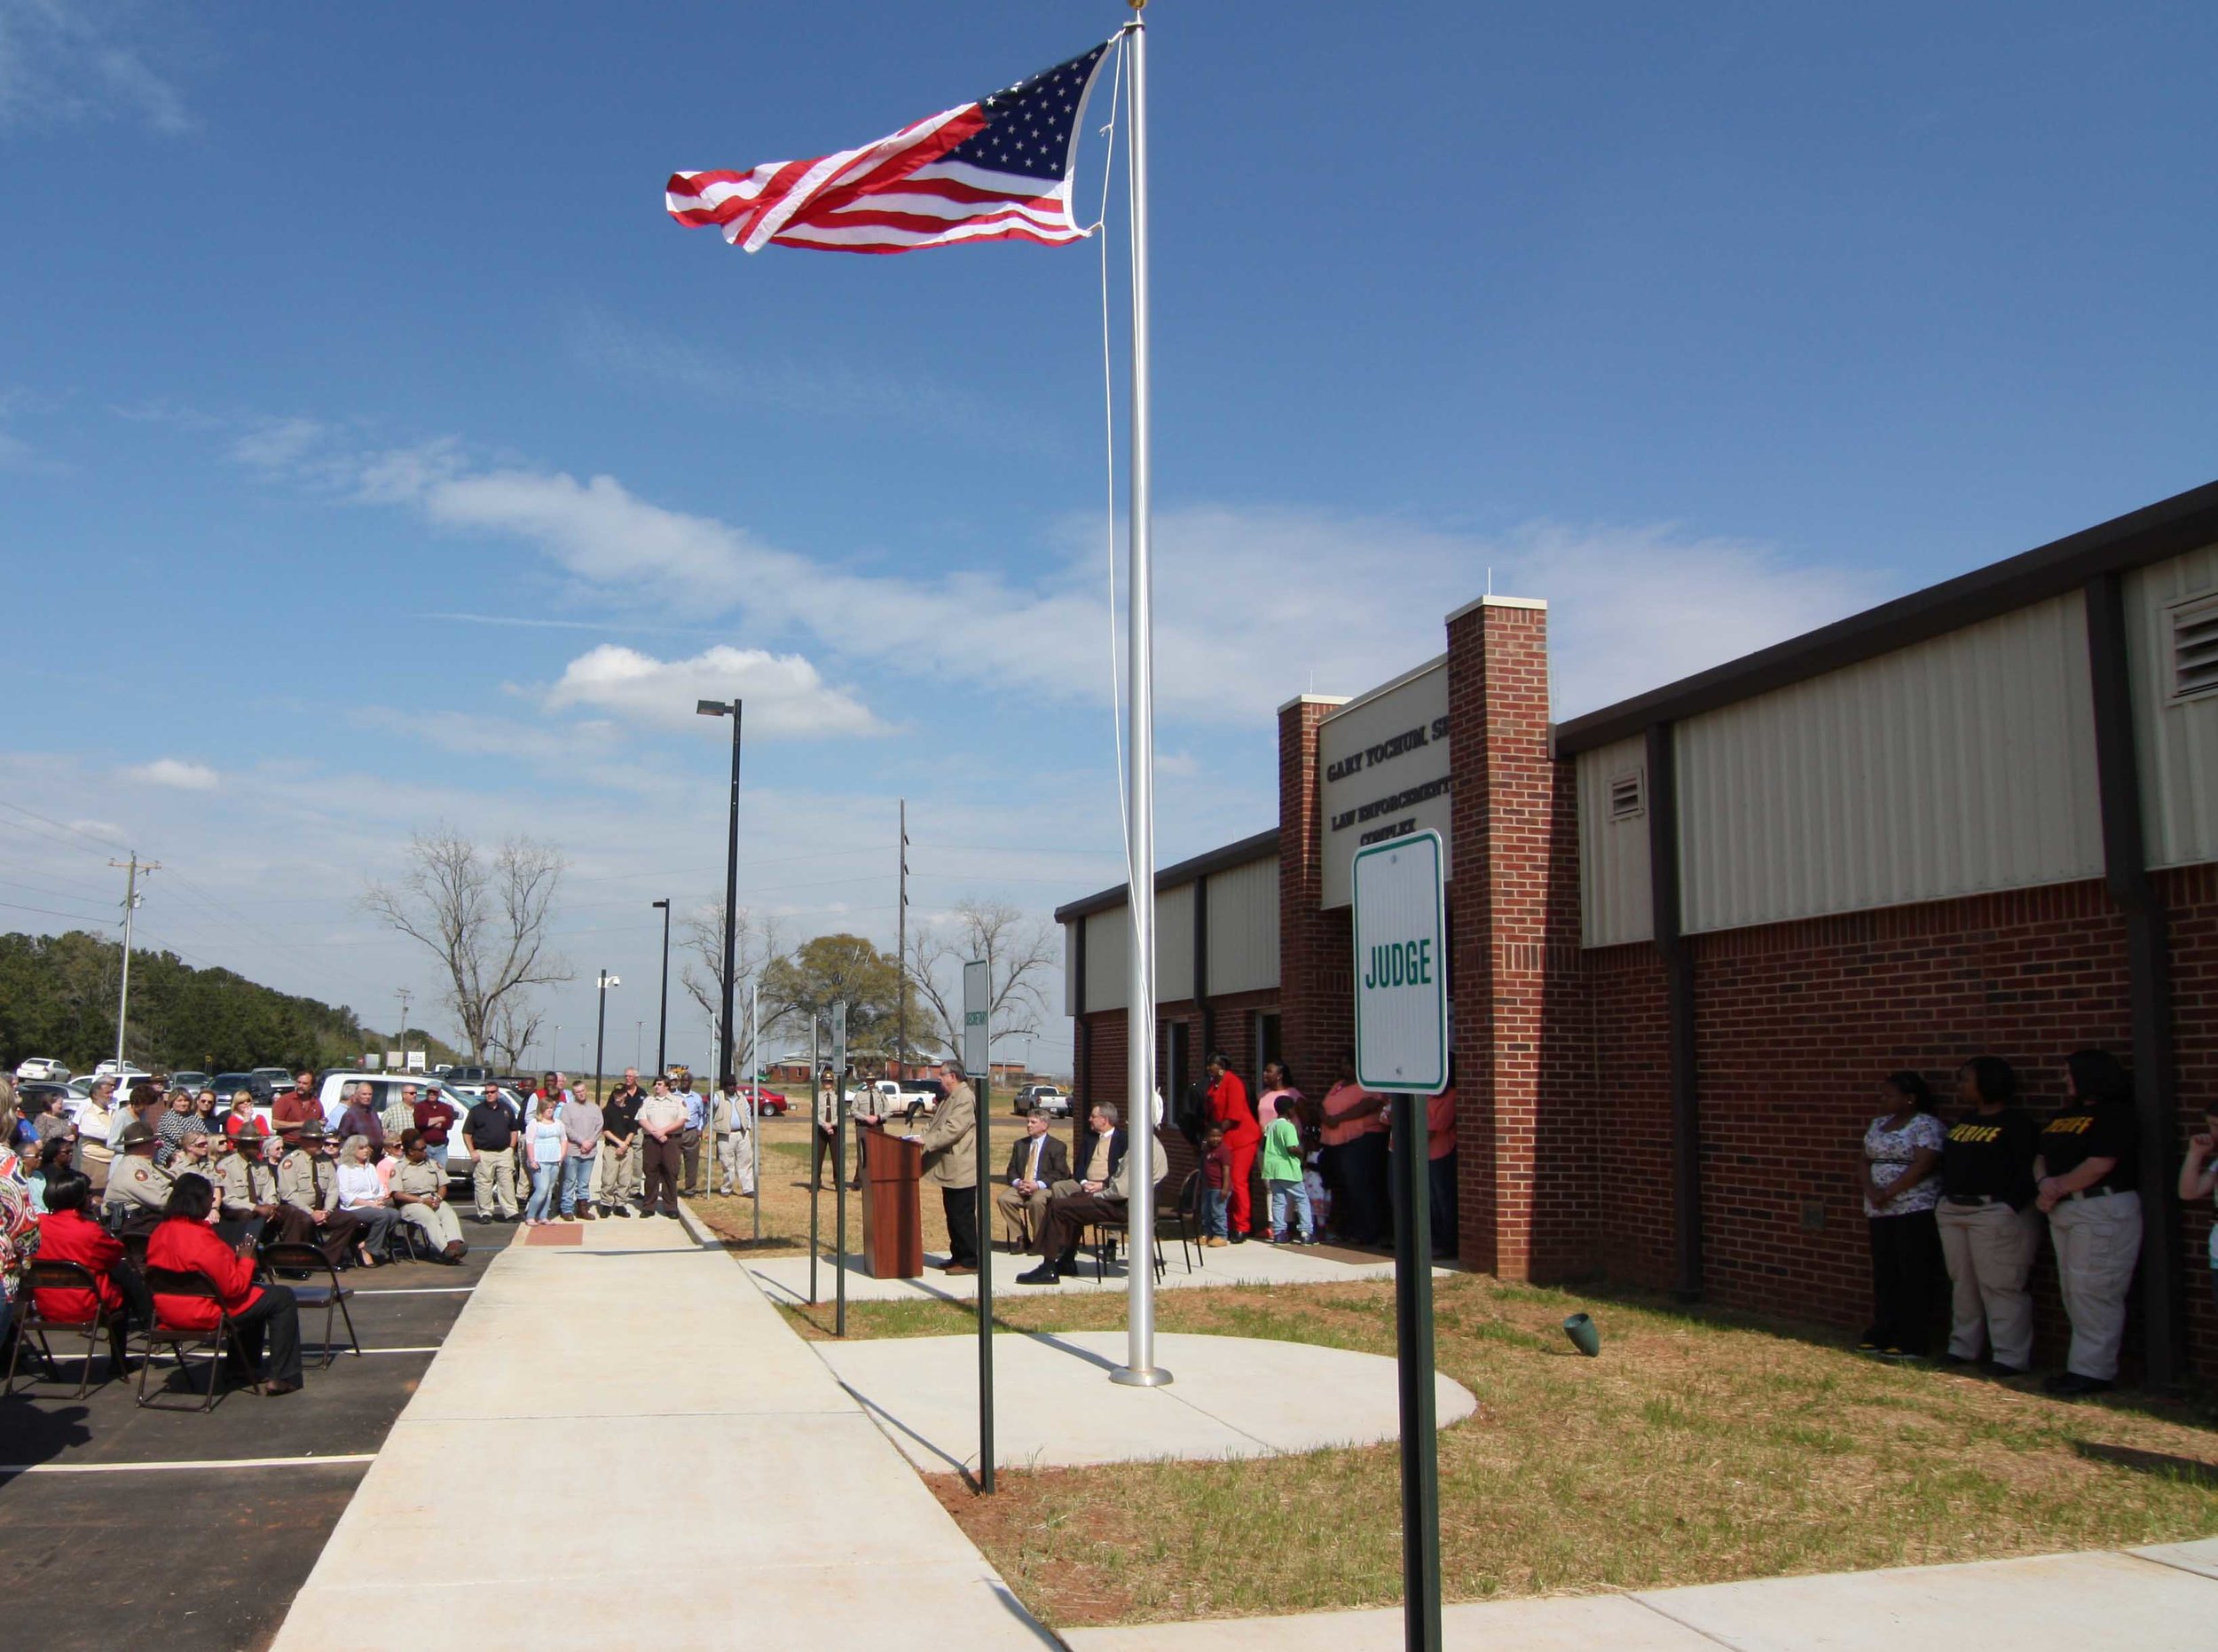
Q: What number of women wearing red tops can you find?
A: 4